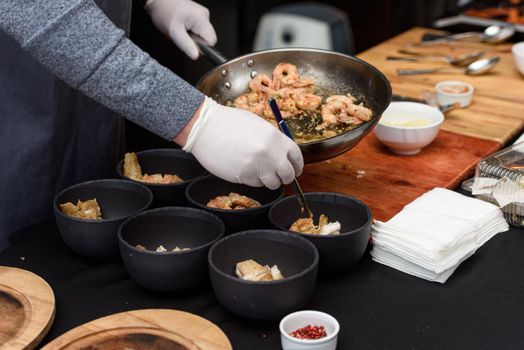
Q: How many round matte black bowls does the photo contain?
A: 6